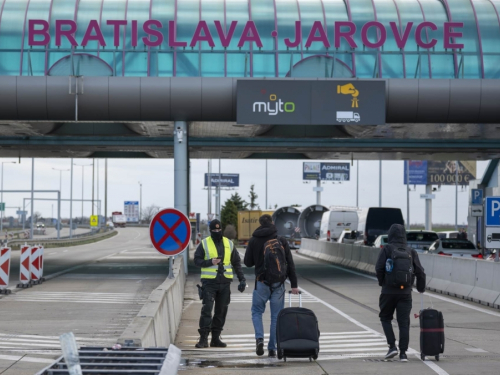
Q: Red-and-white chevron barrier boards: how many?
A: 4